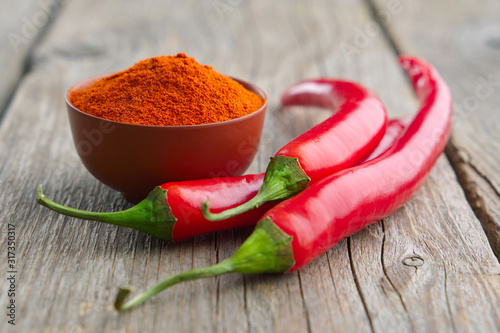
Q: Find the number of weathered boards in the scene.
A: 3